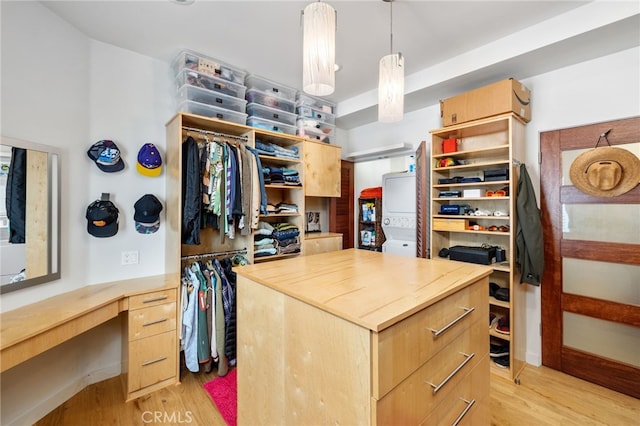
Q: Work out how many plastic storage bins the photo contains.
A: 12